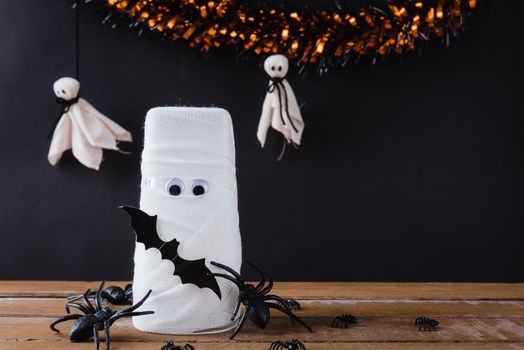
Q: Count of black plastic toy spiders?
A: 8